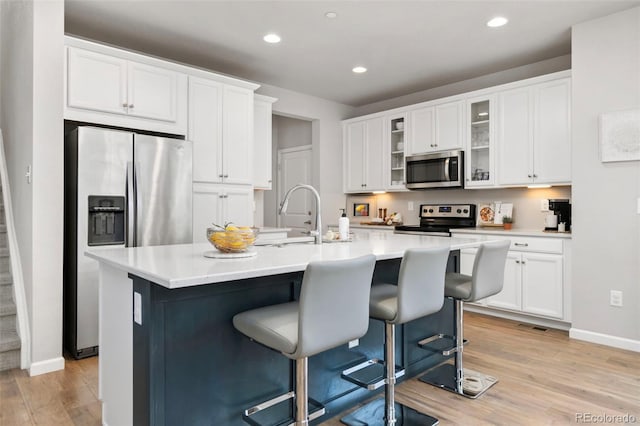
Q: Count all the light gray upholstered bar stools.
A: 3